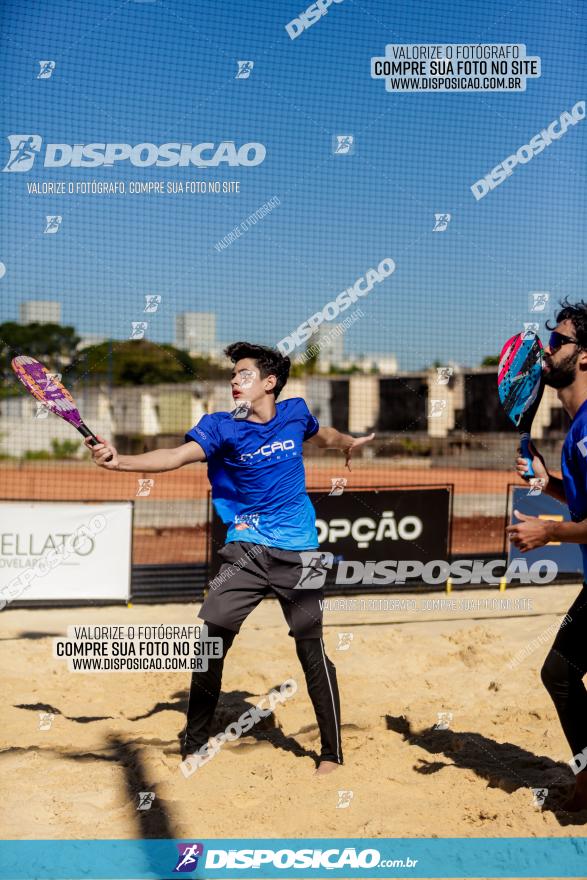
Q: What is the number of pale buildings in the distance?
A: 3